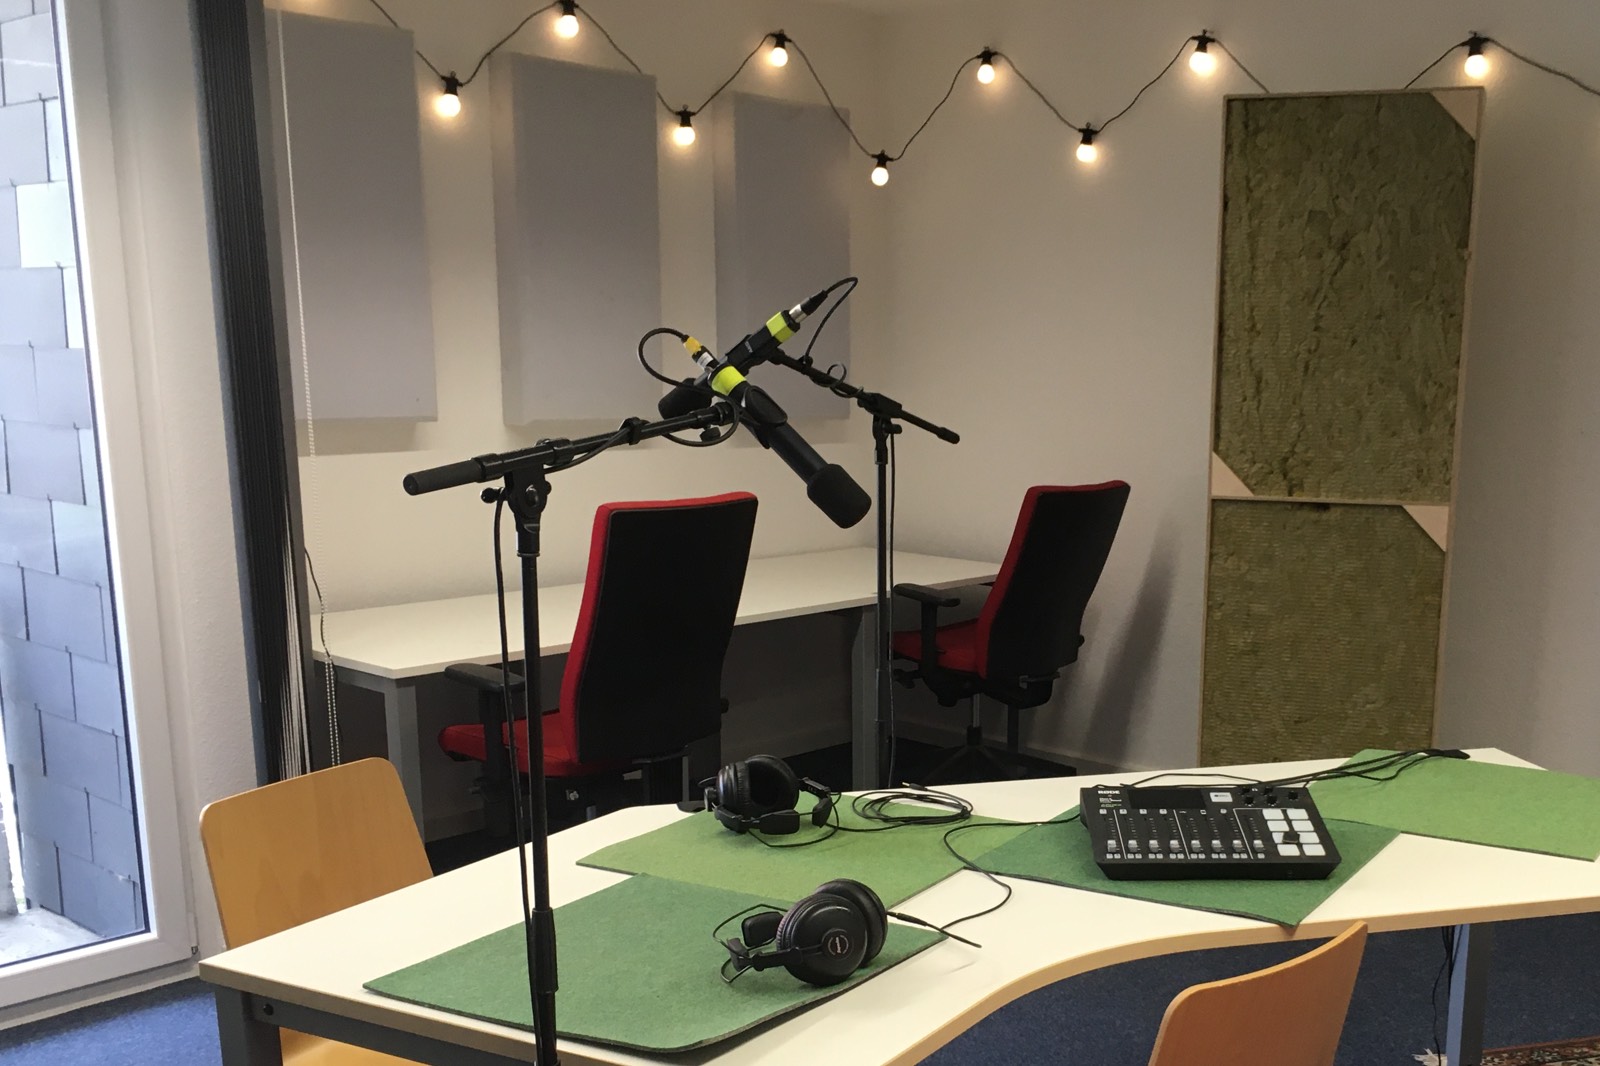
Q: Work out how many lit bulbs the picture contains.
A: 9